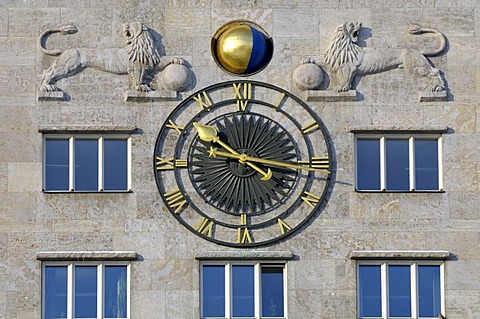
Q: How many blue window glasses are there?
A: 15